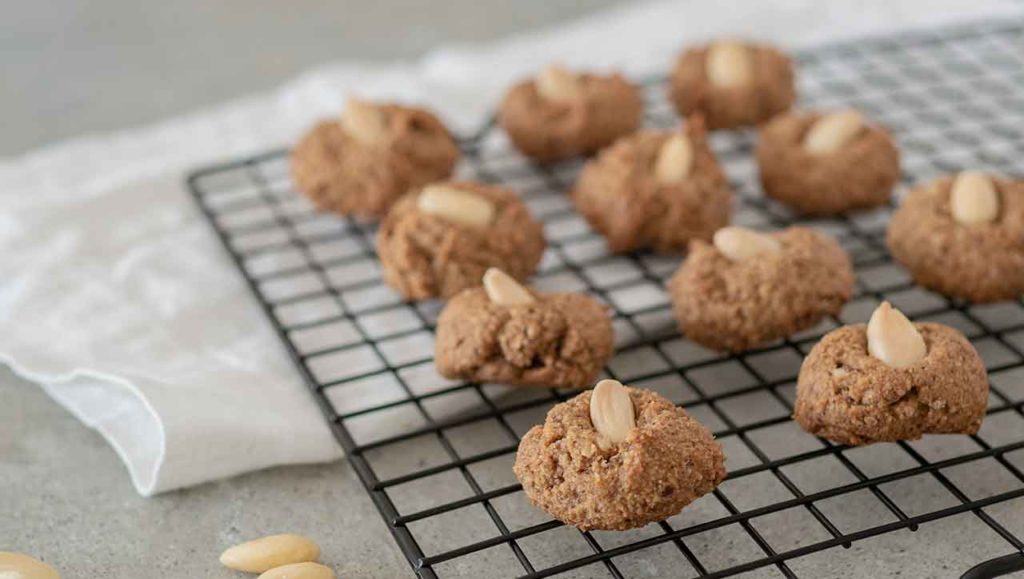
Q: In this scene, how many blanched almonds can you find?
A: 14